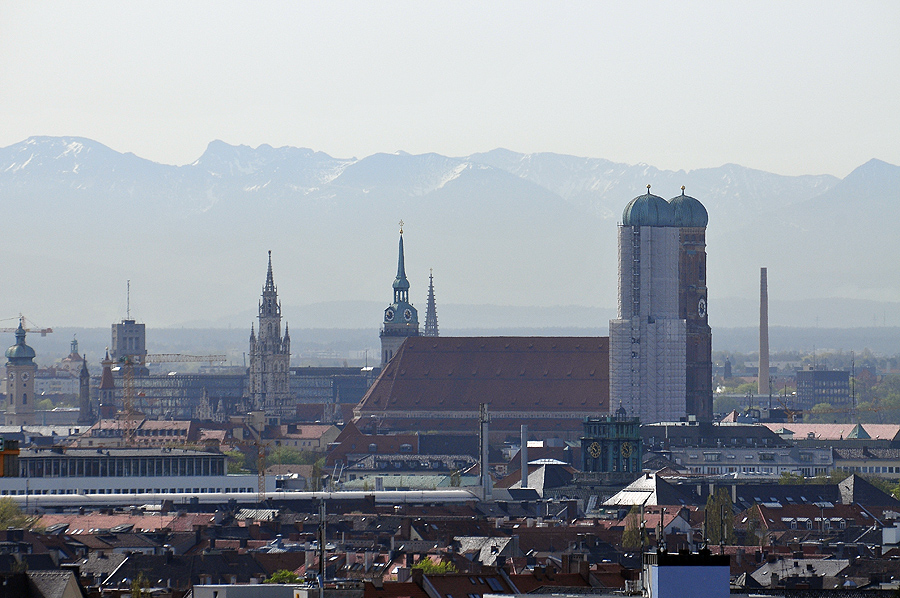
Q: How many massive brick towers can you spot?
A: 2